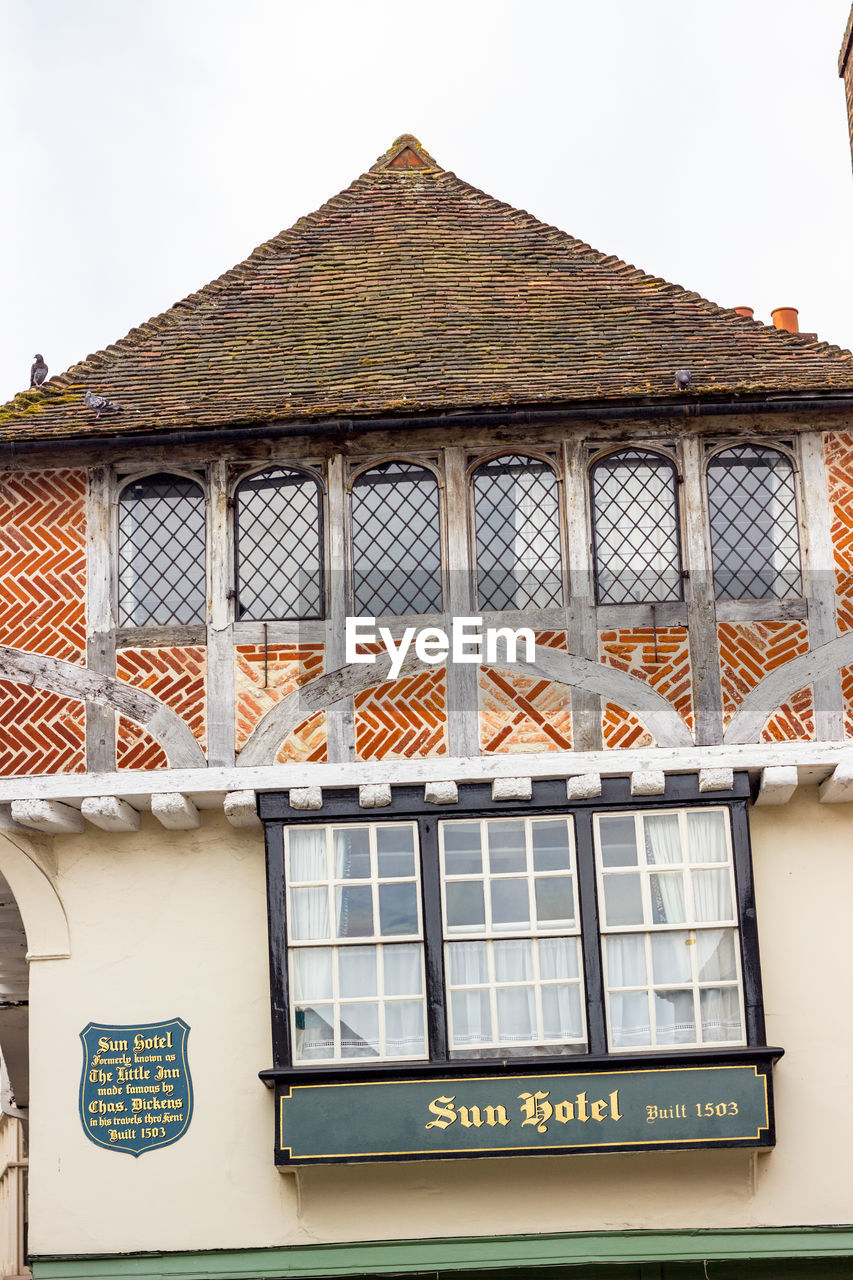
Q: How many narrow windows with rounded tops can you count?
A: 6